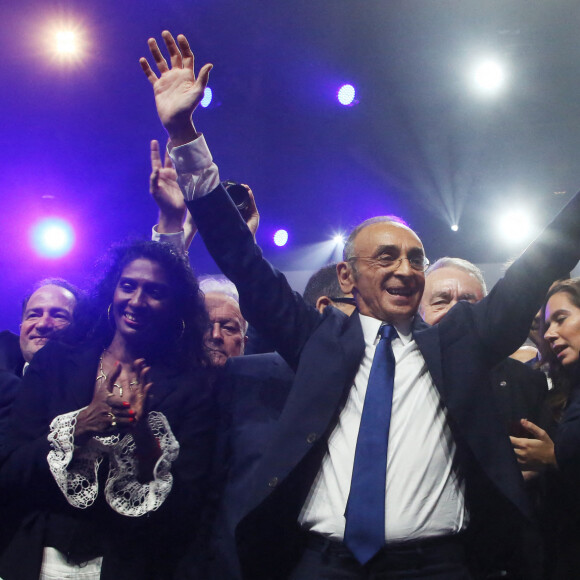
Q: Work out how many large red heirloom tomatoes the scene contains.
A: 0